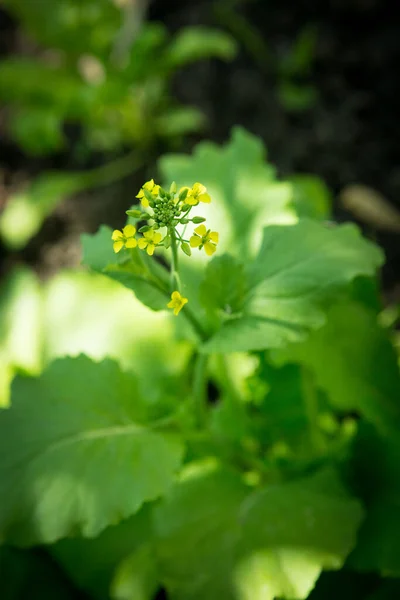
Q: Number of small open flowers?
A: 6